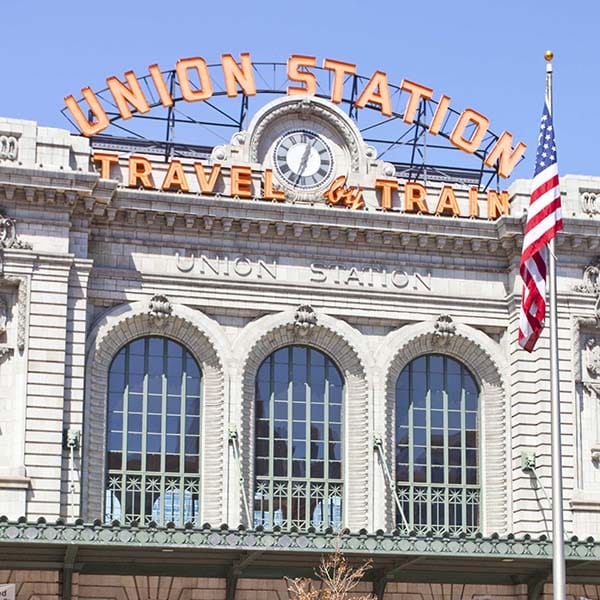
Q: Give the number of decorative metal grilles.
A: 3